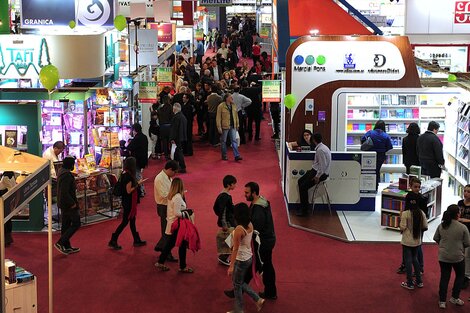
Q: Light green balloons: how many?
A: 5